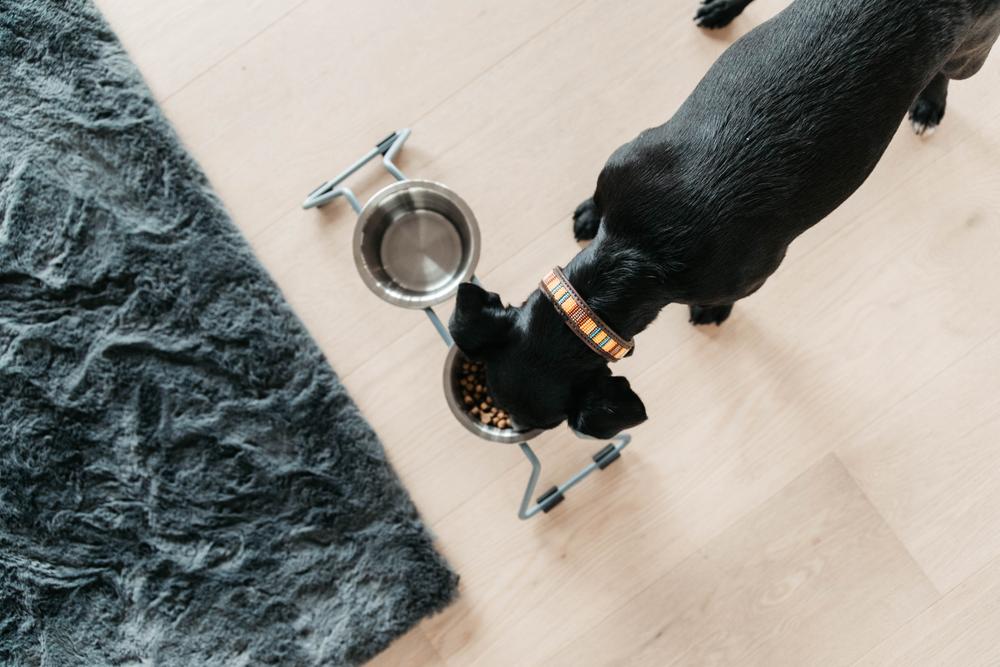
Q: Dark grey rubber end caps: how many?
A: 4